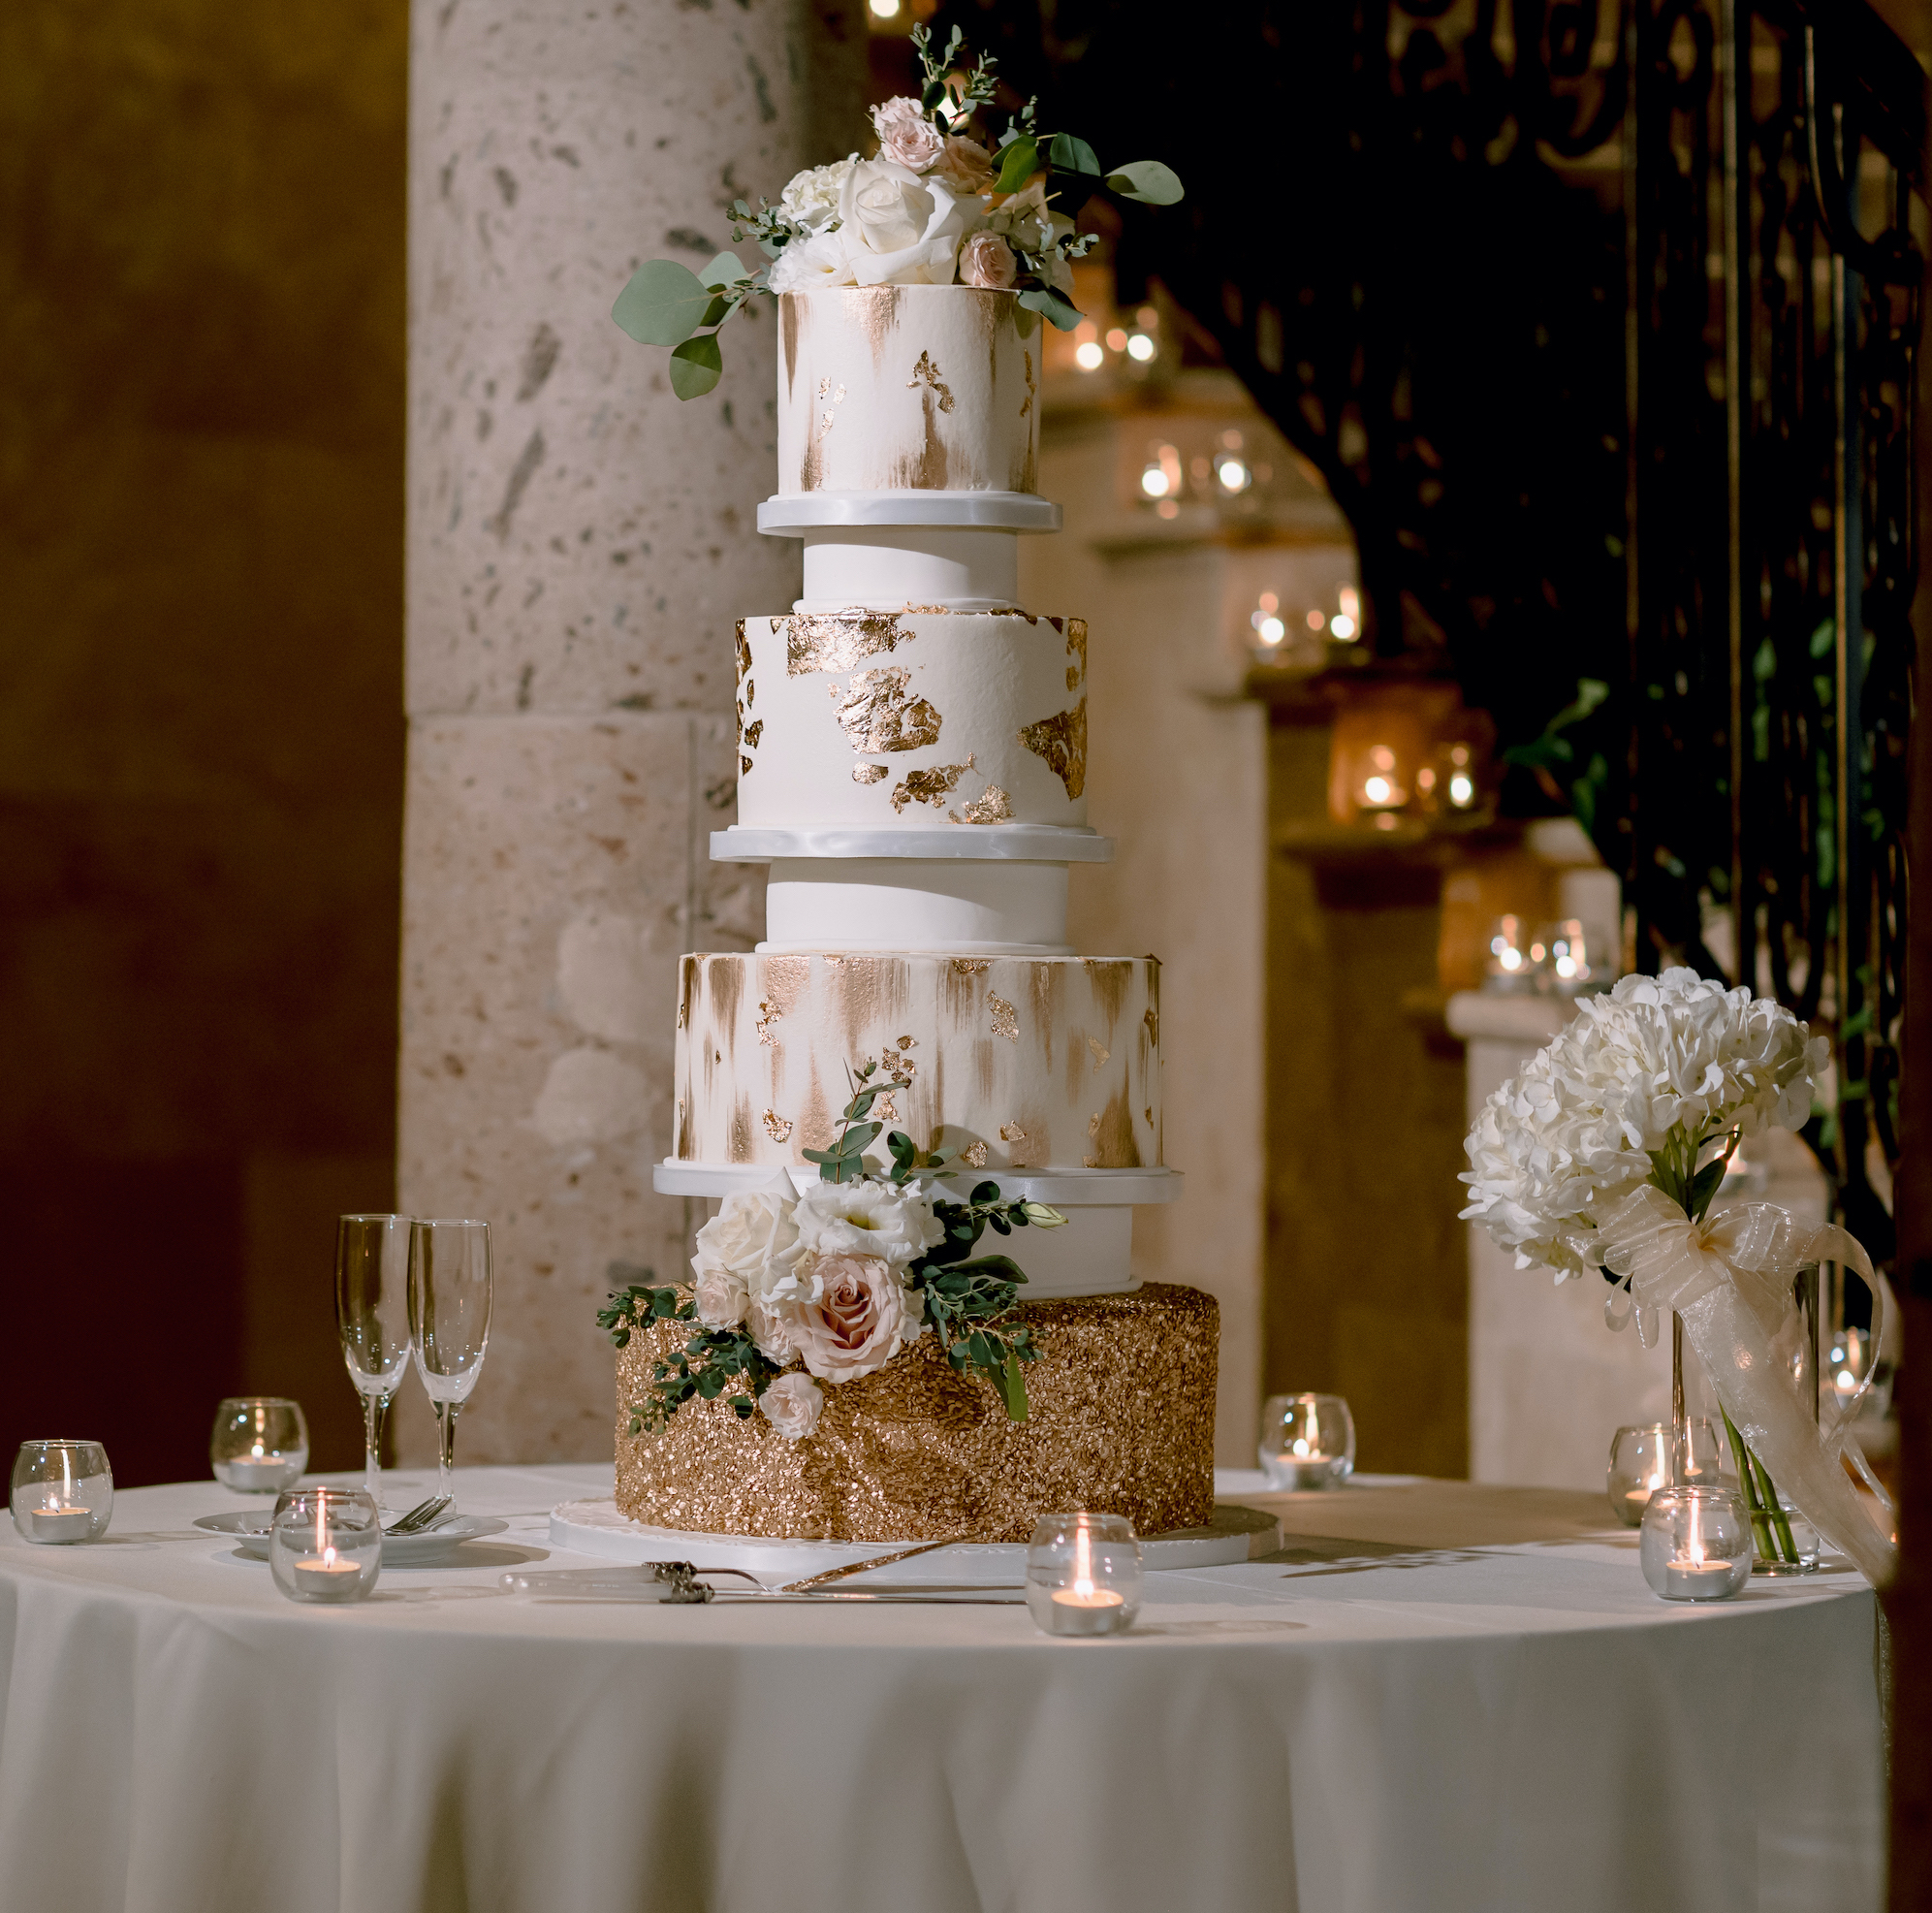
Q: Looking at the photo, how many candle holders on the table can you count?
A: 7